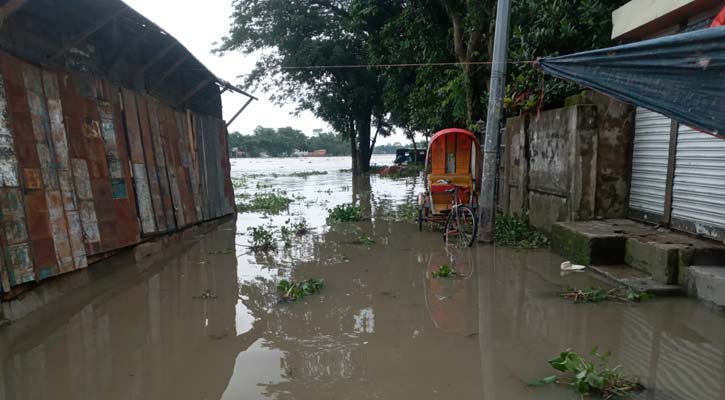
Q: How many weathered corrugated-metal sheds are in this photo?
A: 1